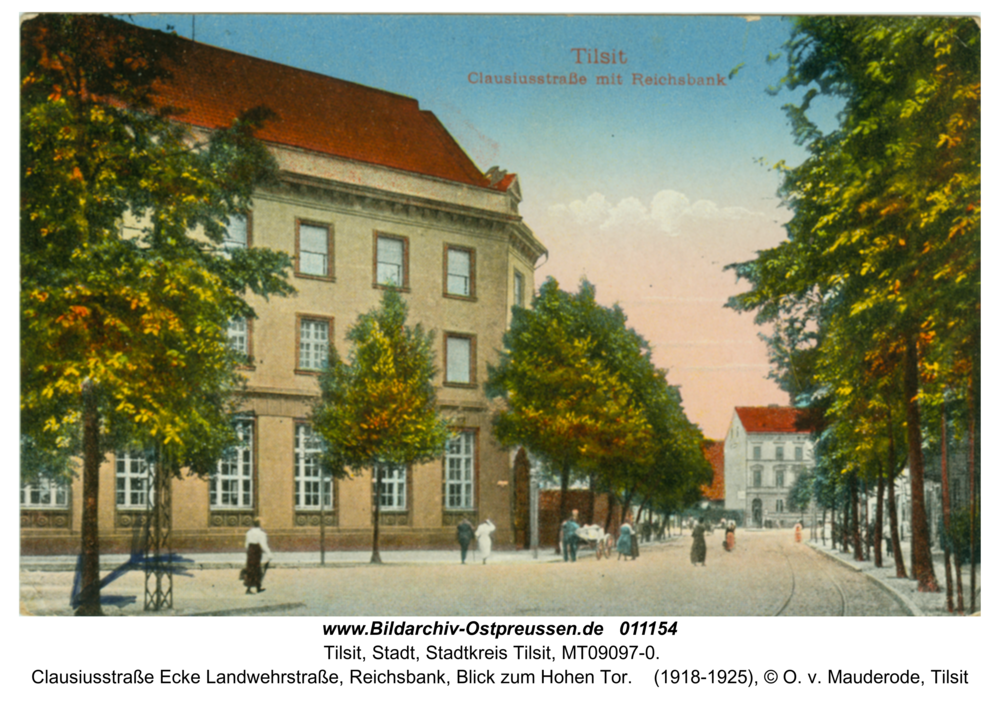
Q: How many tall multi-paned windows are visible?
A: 6